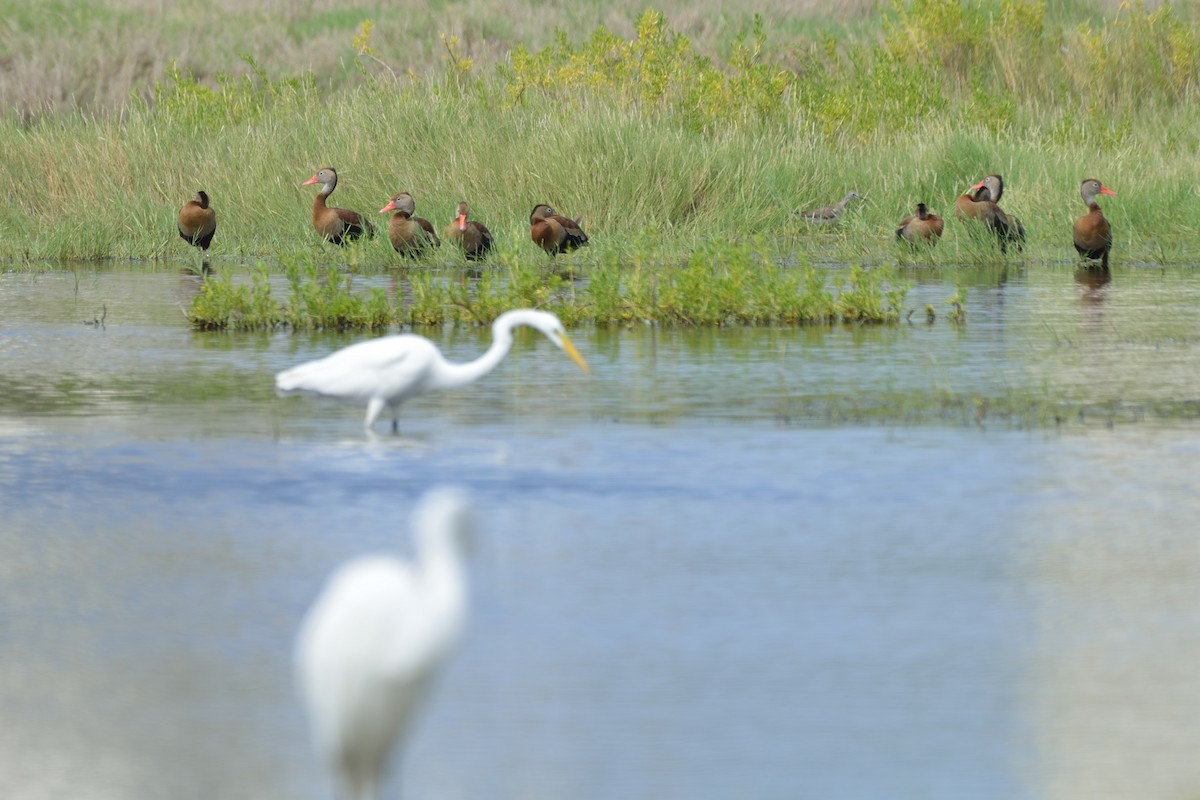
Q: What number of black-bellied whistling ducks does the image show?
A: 9